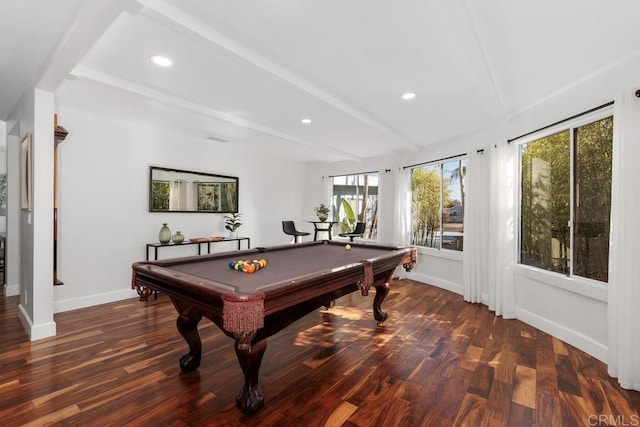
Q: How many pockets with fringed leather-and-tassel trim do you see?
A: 4